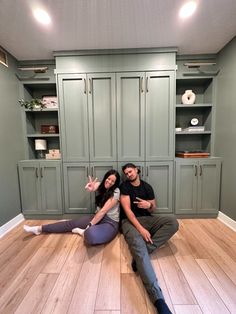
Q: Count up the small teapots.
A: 0